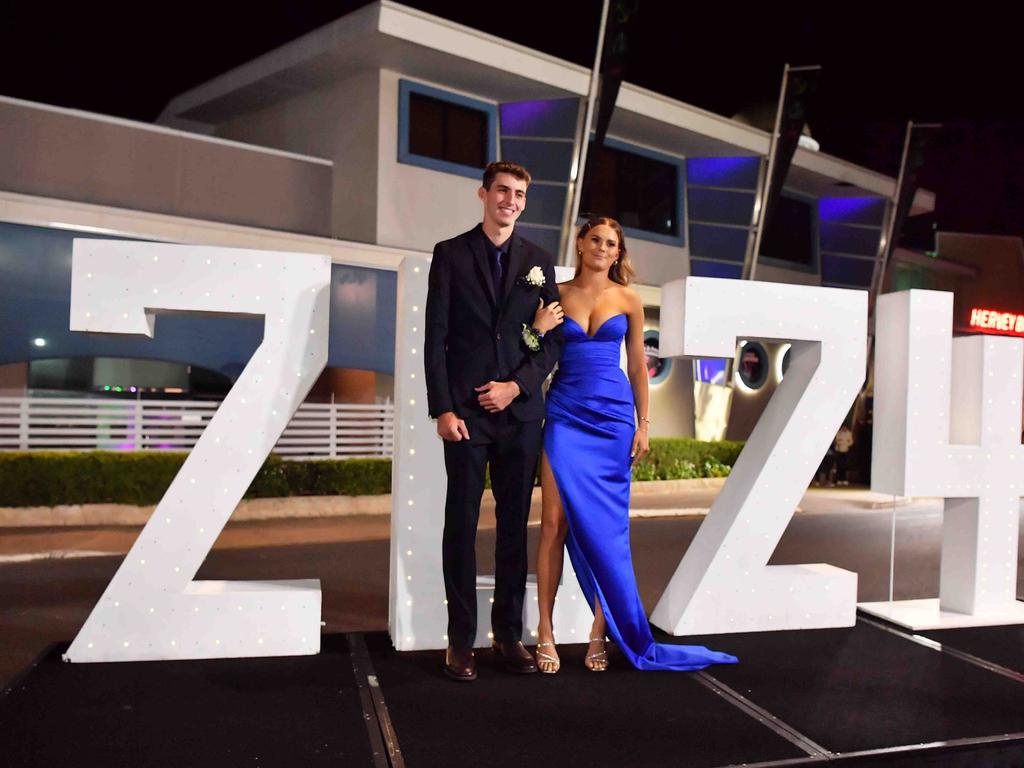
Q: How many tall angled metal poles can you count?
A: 3